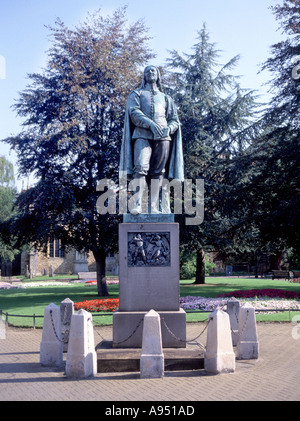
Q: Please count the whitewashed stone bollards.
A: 7